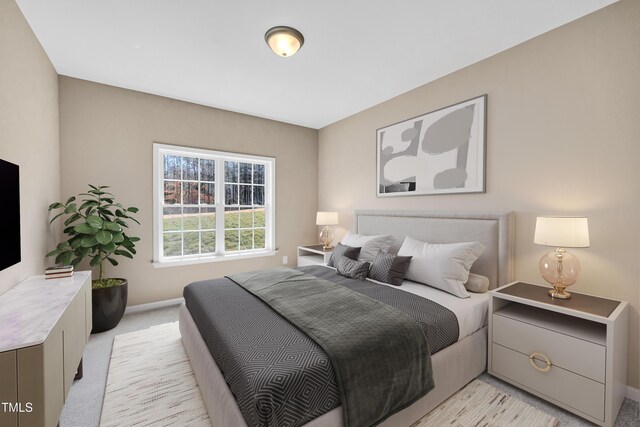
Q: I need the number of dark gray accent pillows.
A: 3